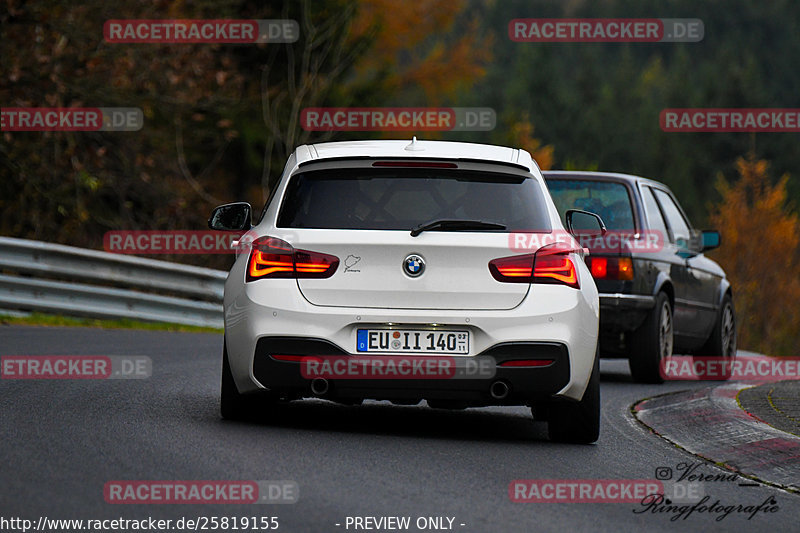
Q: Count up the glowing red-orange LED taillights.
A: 2